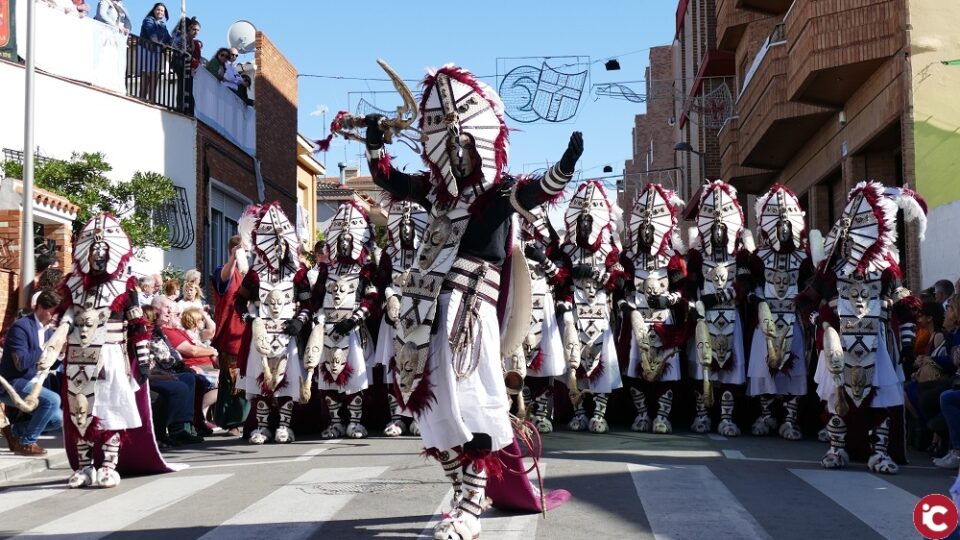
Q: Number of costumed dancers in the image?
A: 11